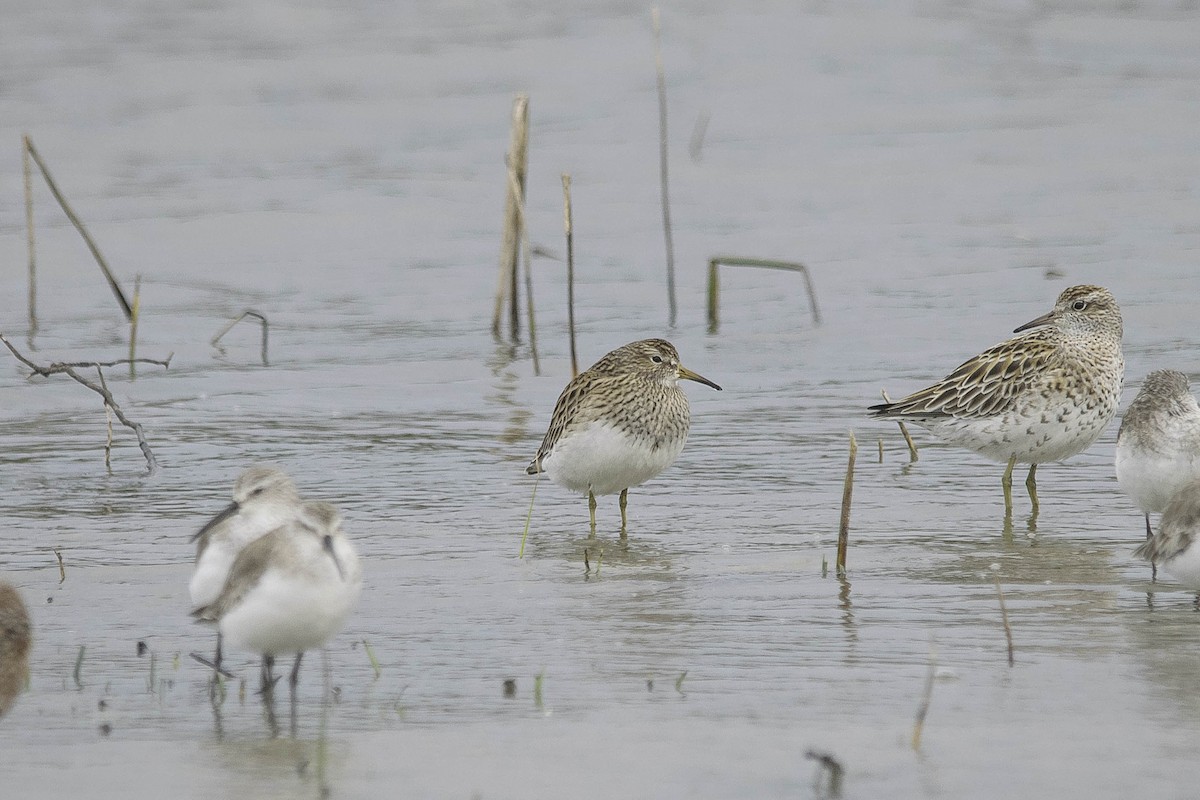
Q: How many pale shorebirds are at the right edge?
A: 2